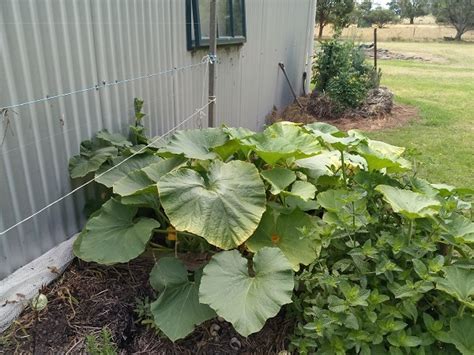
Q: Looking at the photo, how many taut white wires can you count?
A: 2